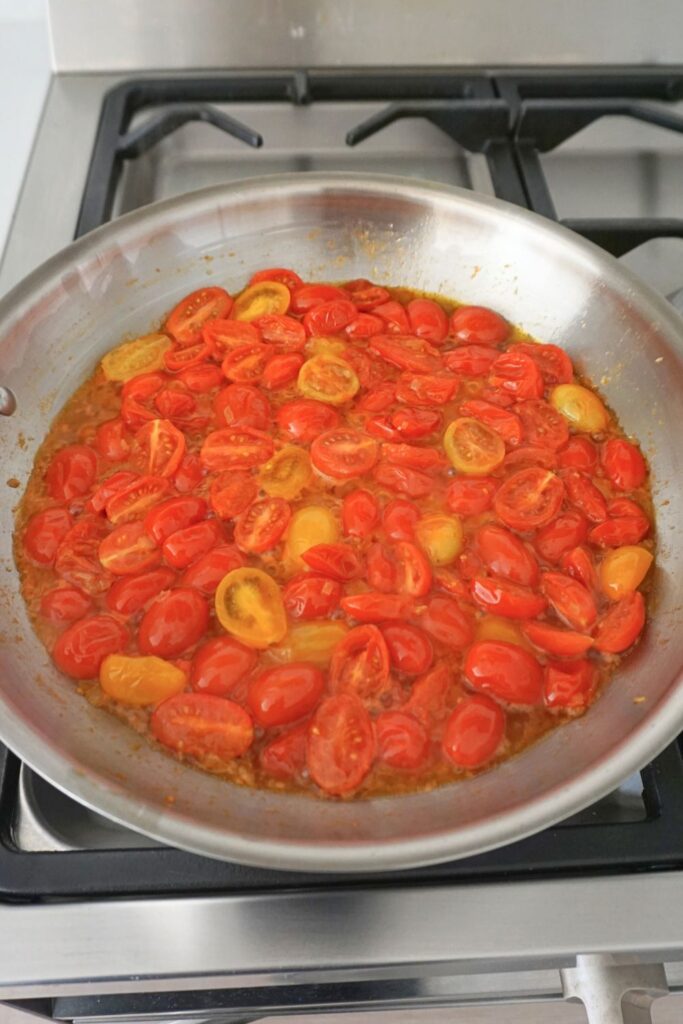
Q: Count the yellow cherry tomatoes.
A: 14